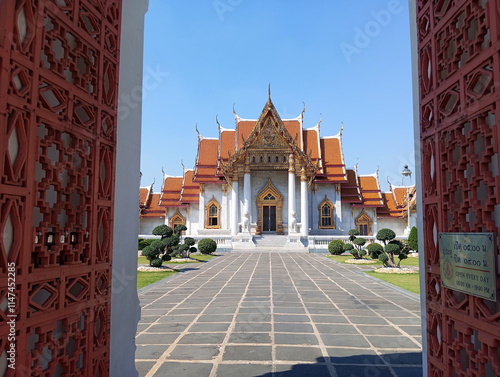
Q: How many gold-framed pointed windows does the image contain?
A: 2